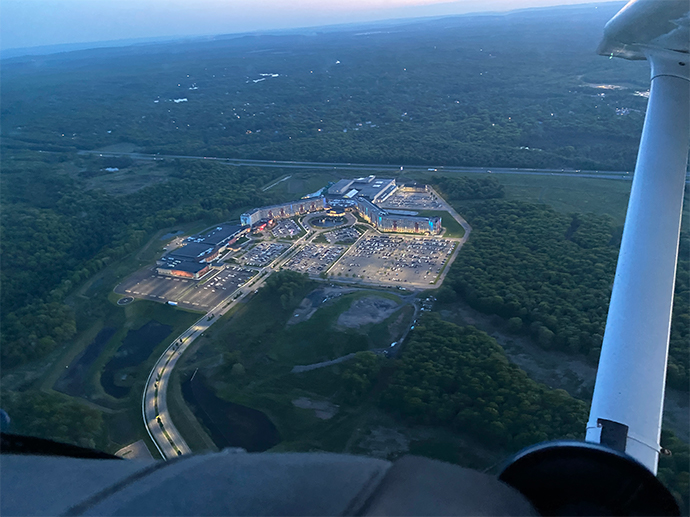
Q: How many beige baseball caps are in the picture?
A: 0